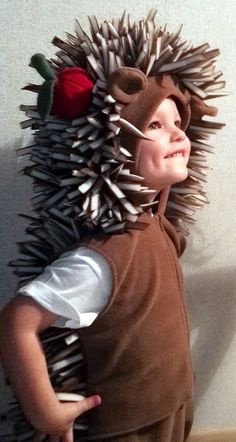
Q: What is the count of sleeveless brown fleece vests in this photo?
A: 1